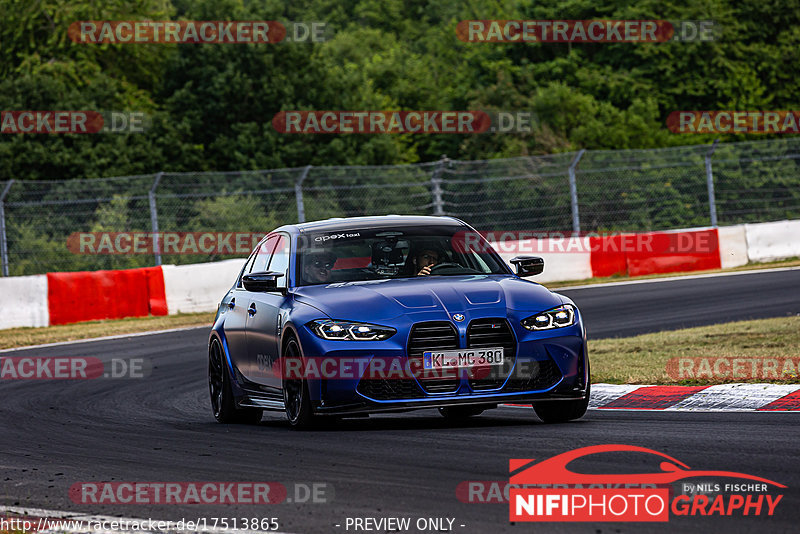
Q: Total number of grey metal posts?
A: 6